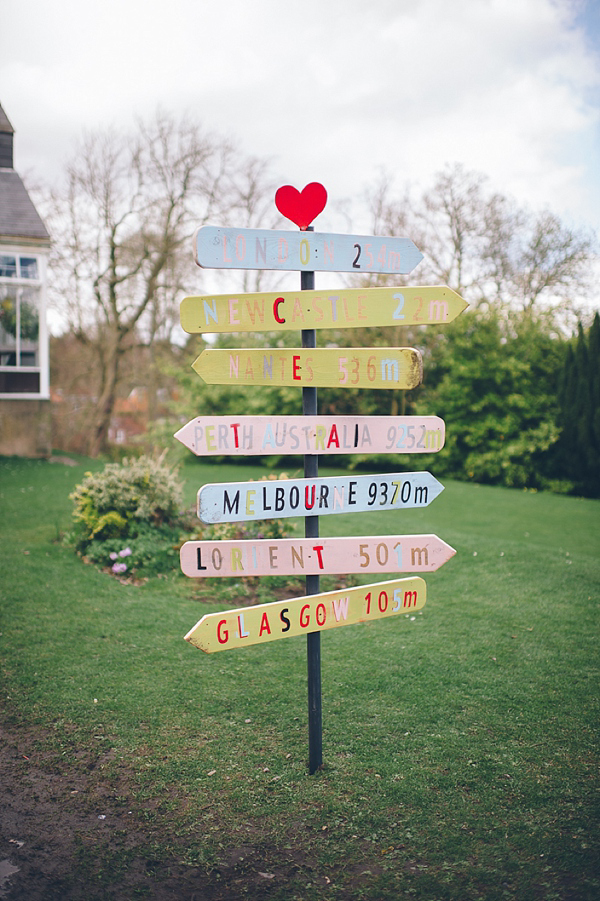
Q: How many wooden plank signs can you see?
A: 7